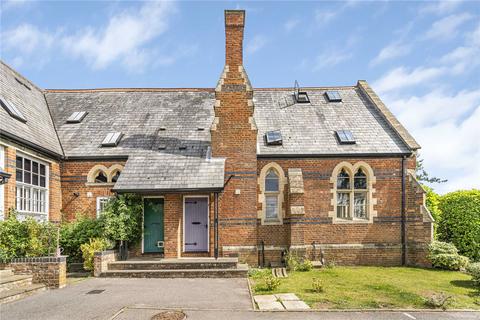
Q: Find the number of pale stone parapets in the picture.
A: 1